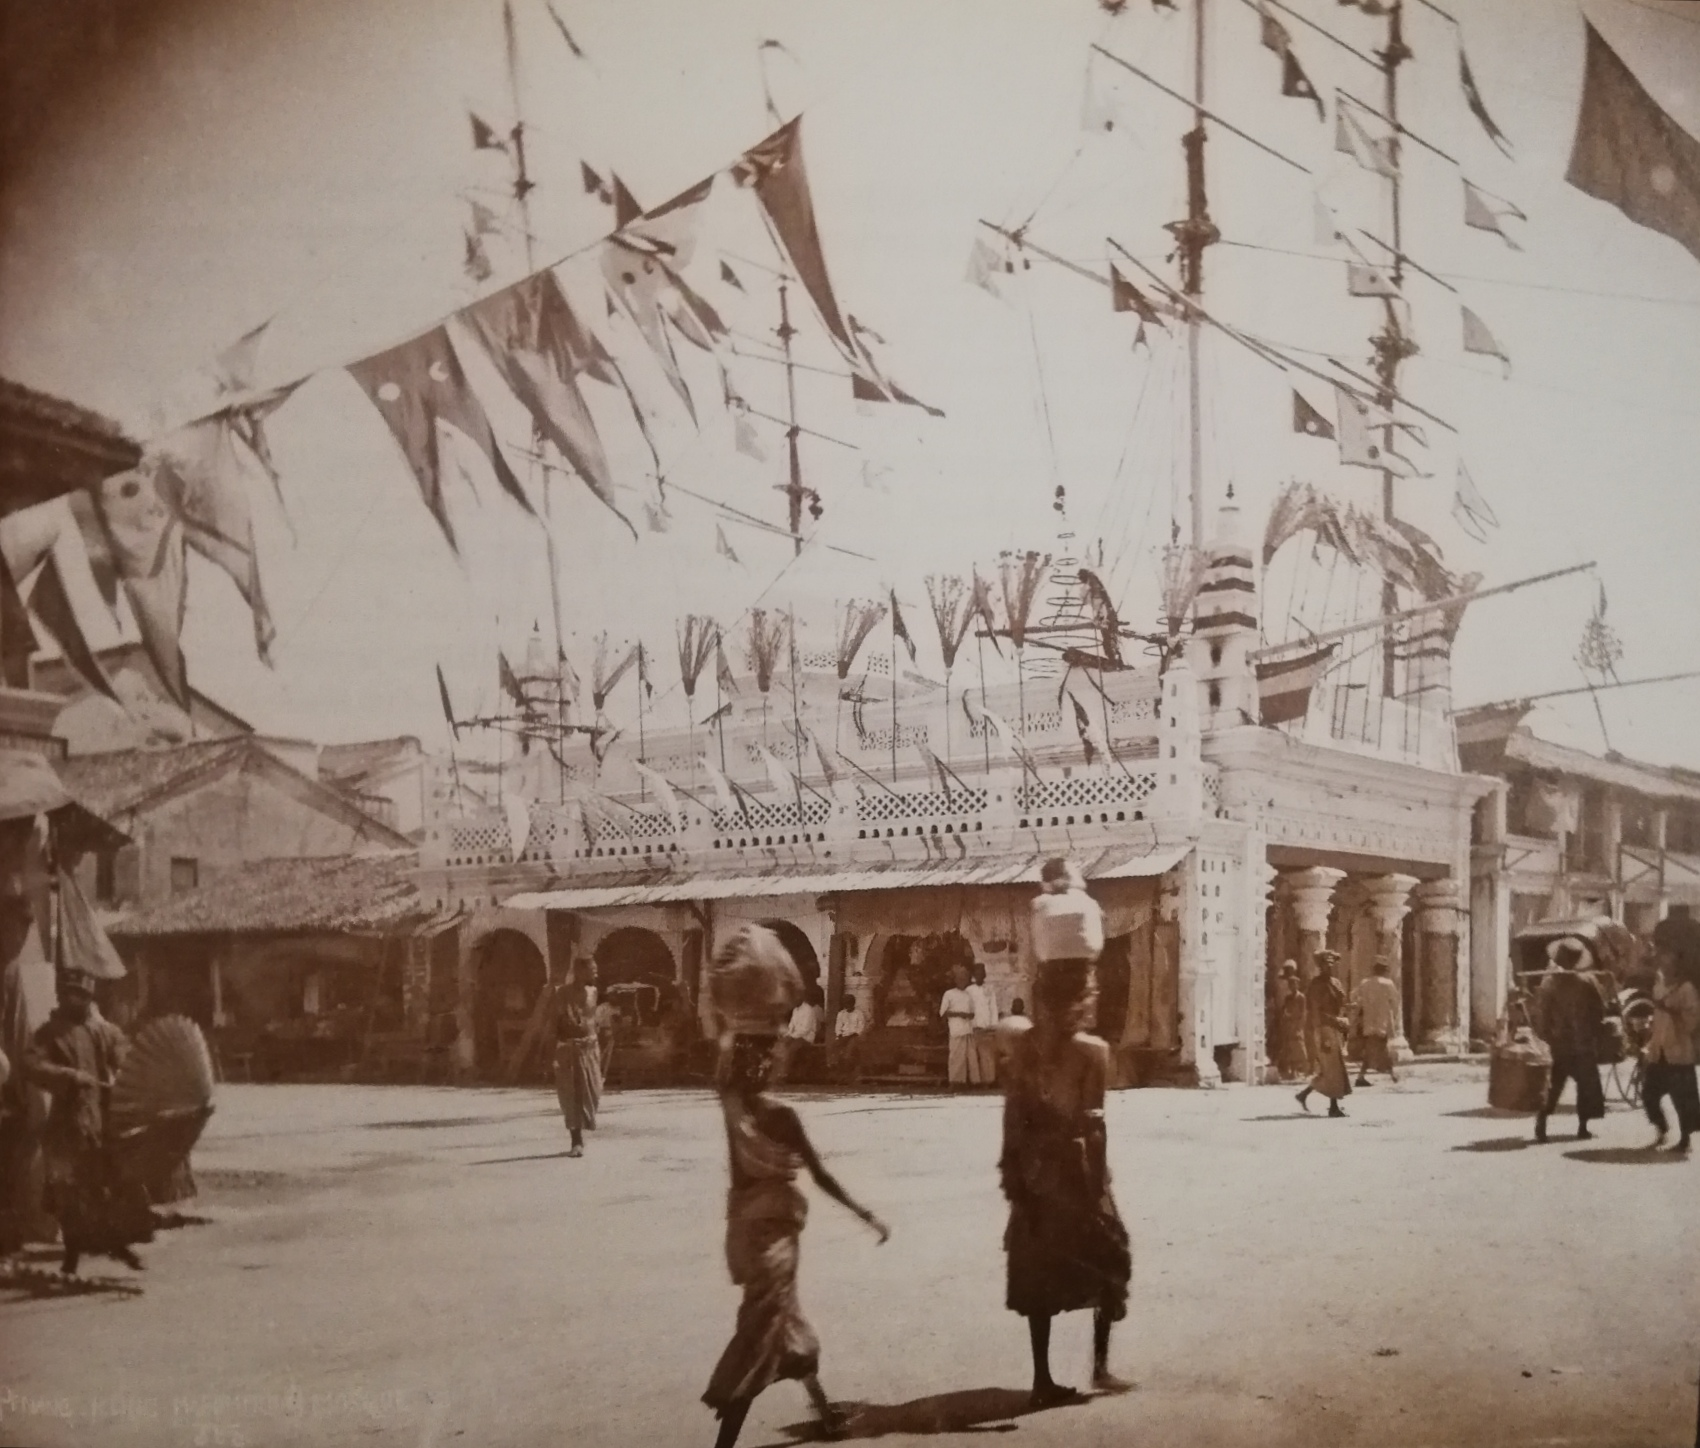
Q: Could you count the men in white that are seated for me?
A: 2